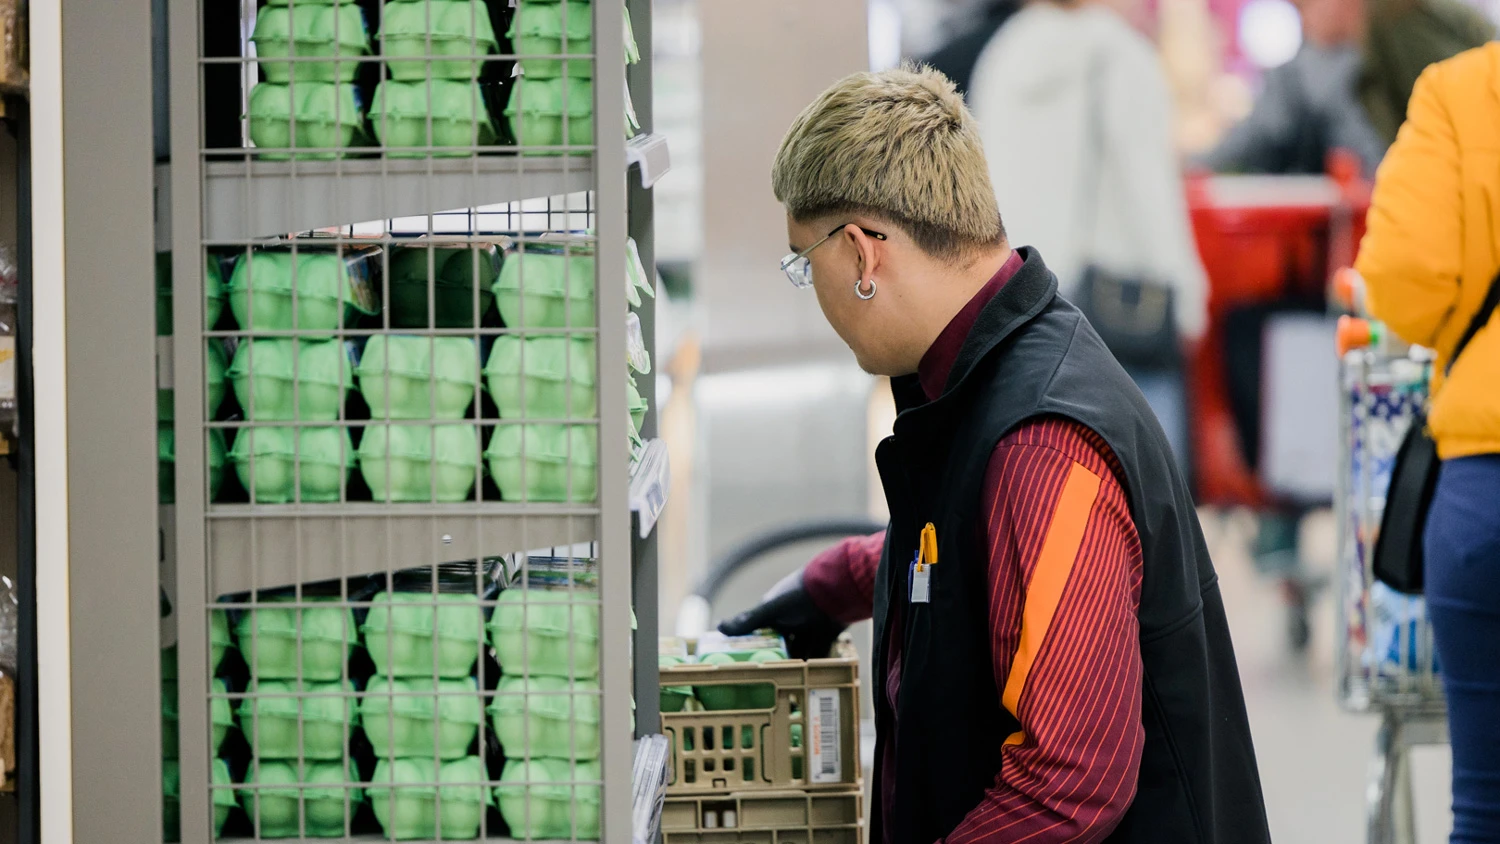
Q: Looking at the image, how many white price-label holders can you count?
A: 3